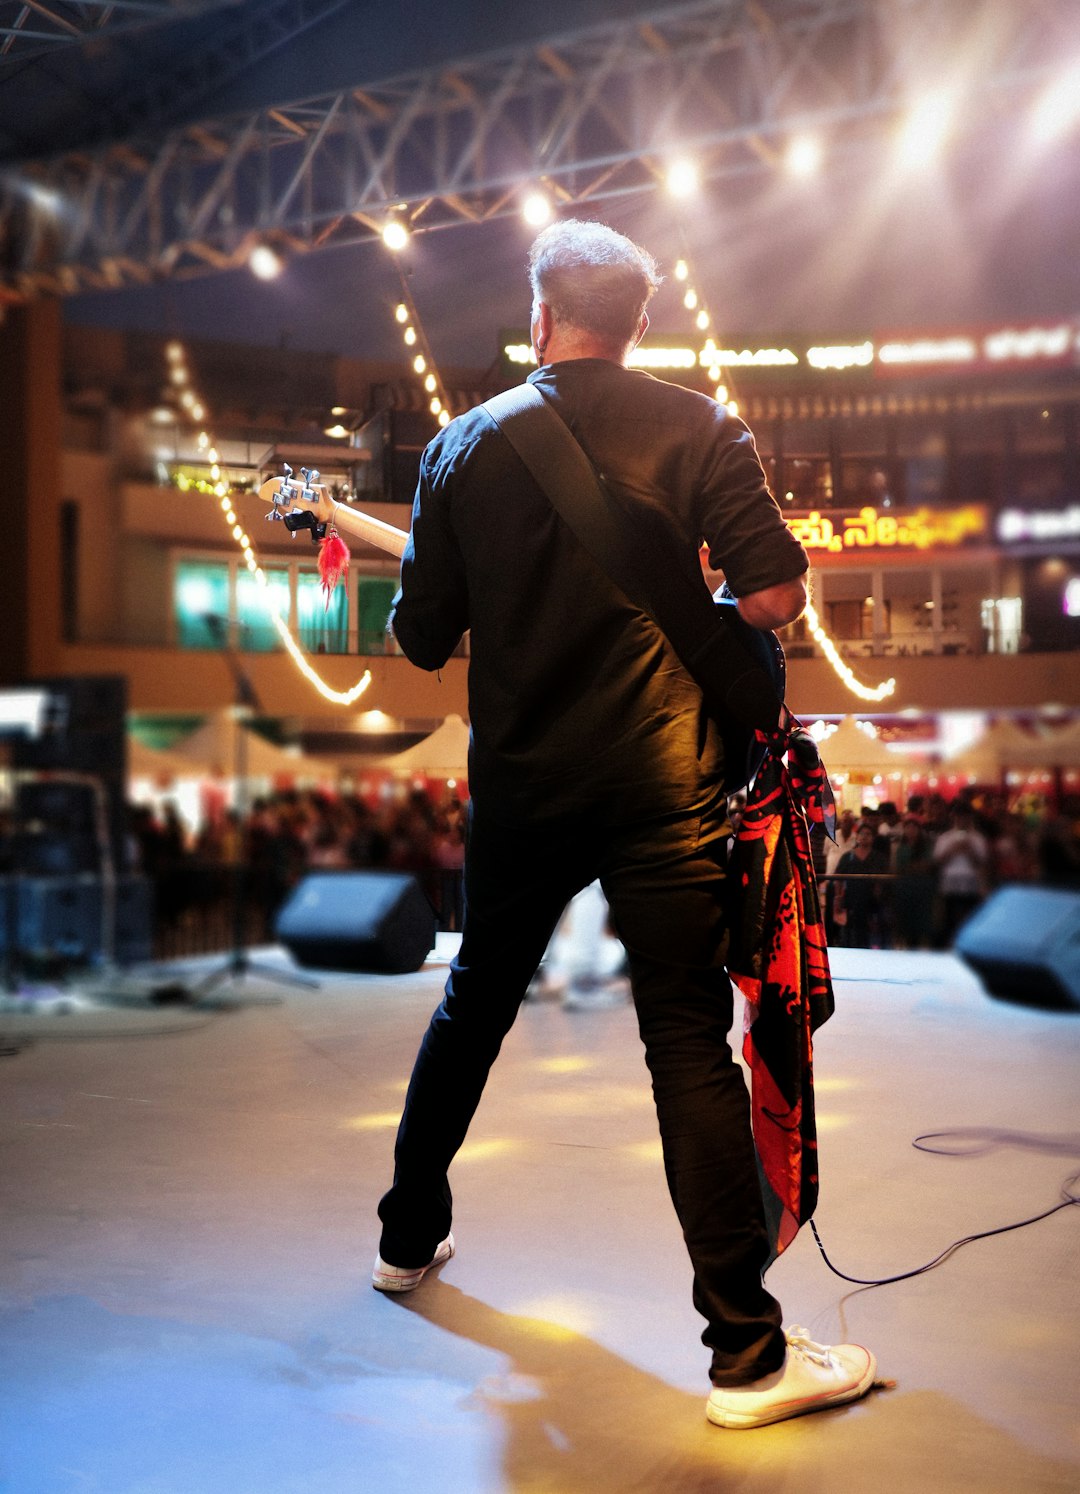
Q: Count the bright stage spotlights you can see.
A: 7